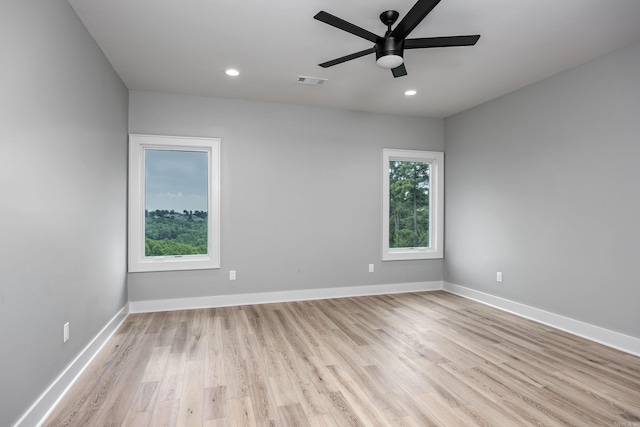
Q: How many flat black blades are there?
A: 5